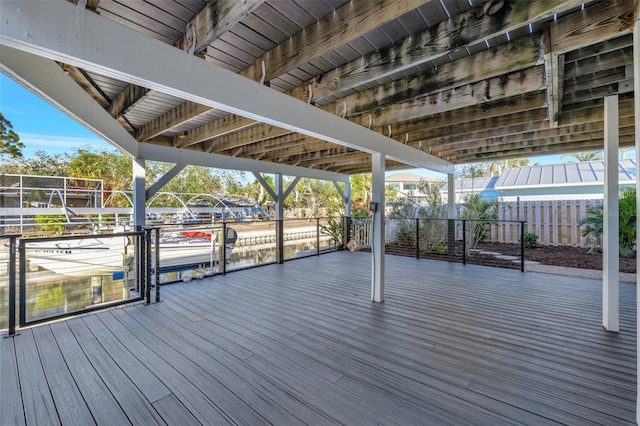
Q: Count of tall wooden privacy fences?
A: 1